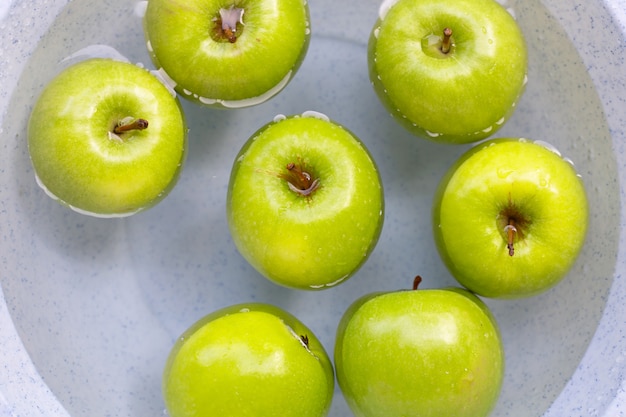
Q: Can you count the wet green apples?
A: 7